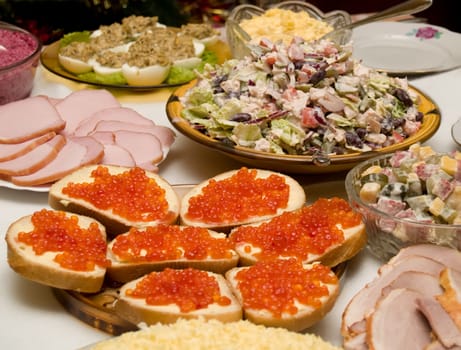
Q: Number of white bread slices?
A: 7